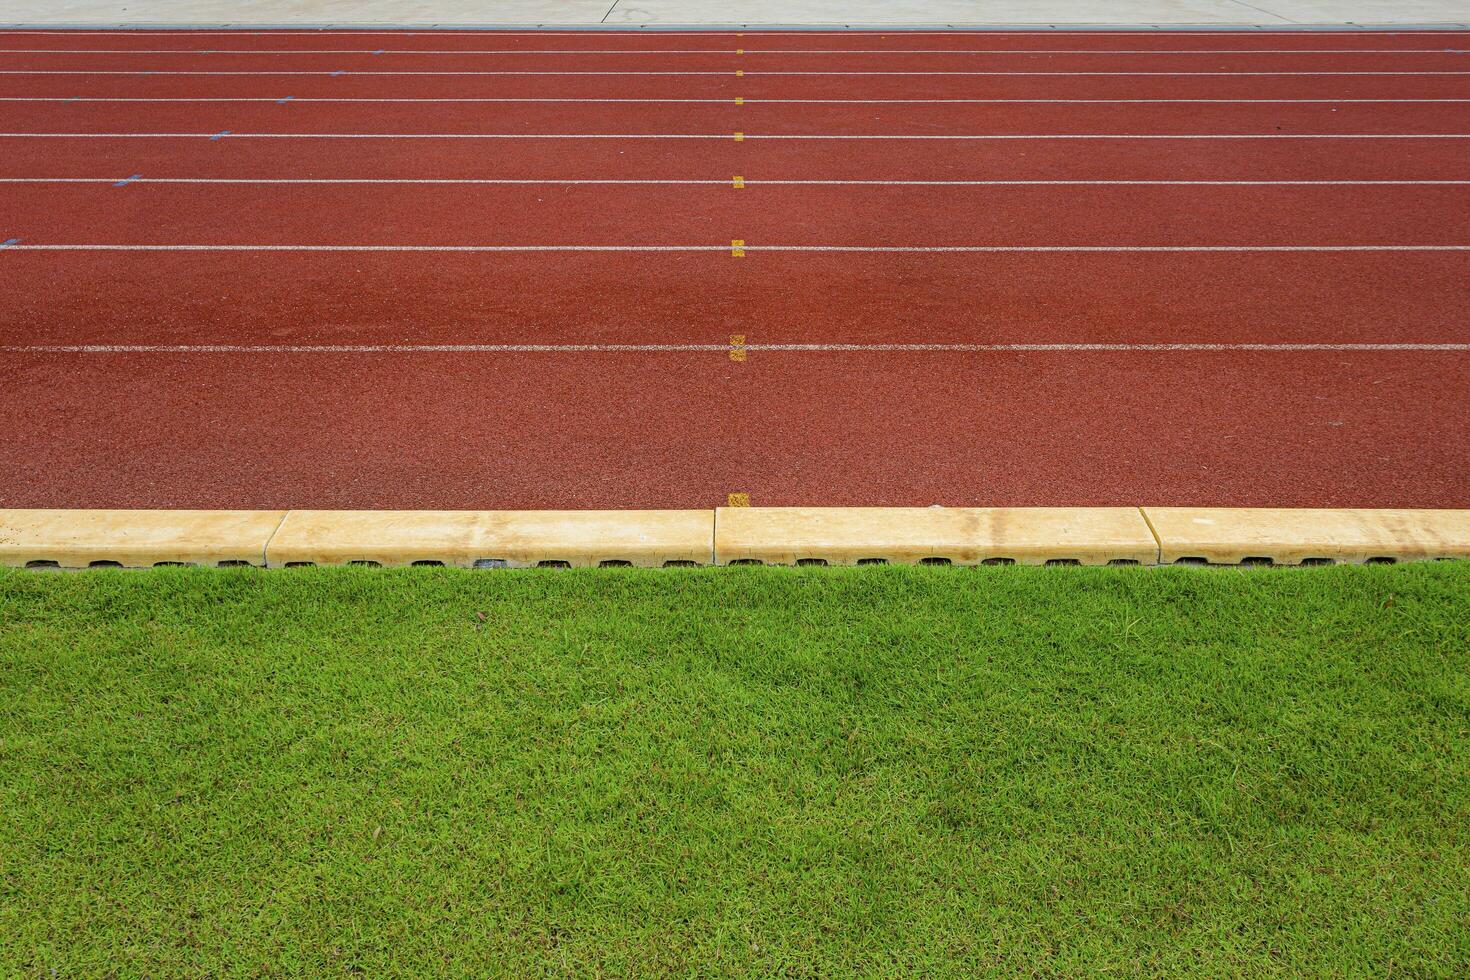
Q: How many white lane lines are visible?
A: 8